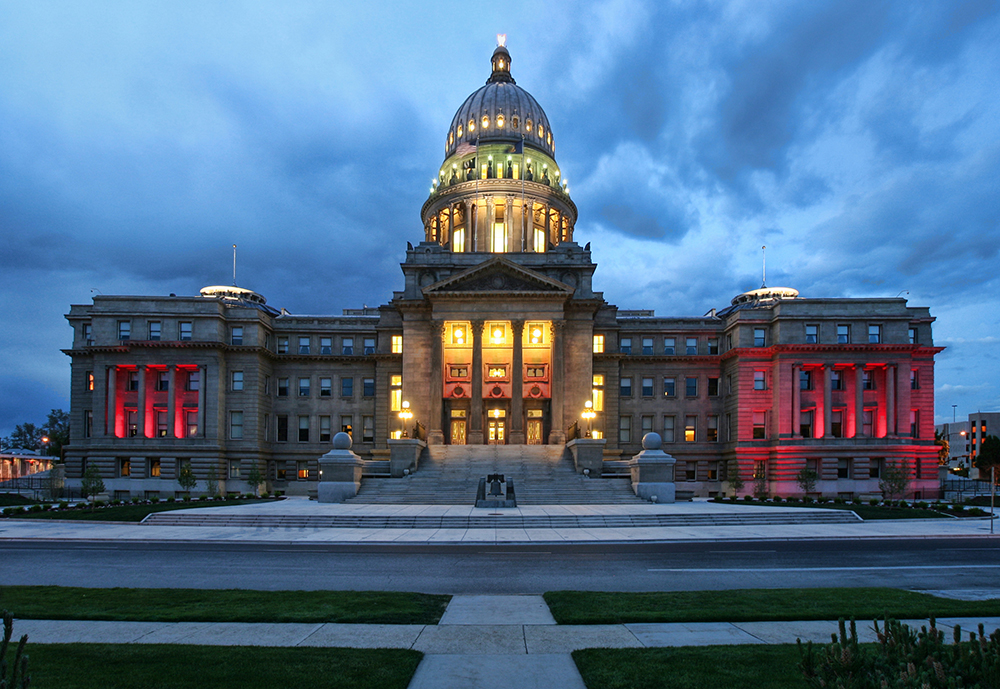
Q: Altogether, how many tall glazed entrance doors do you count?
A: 3